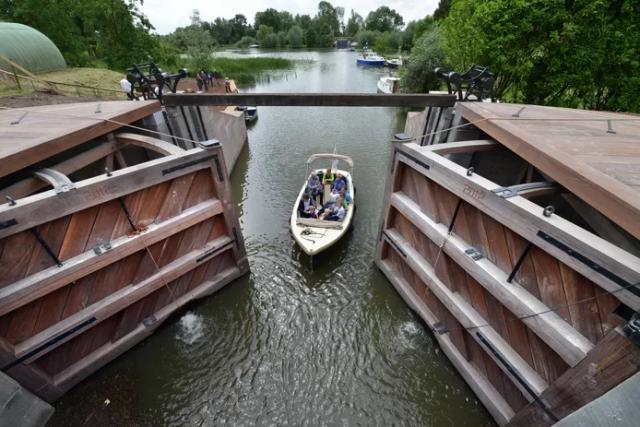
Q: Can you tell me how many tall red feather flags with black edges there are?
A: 0